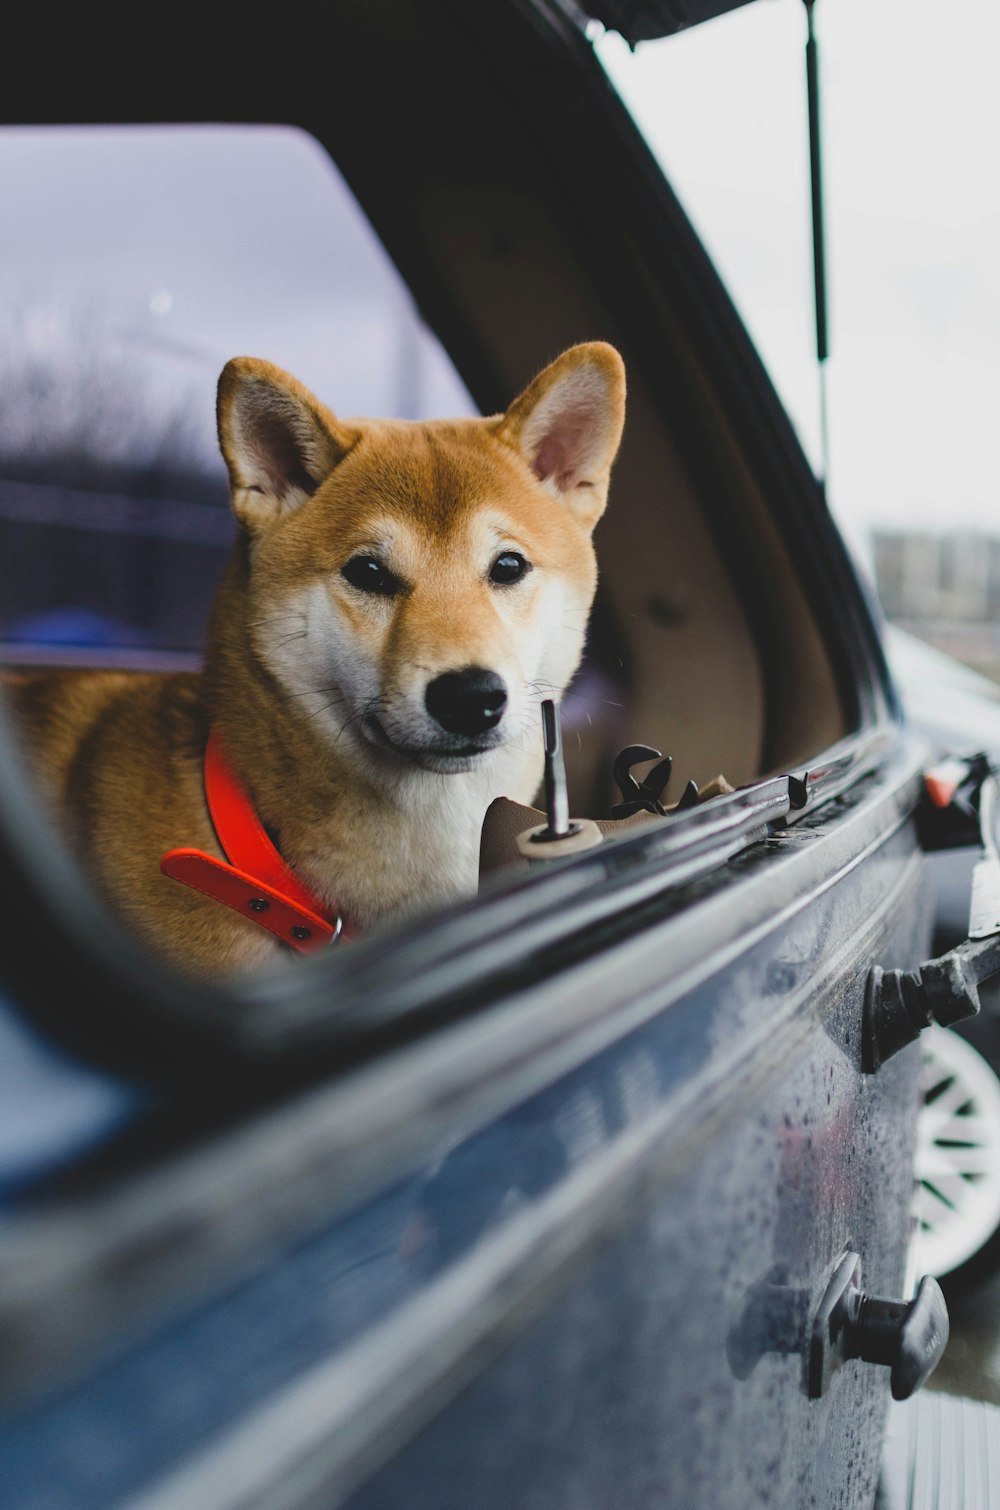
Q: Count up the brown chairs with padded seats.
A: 0